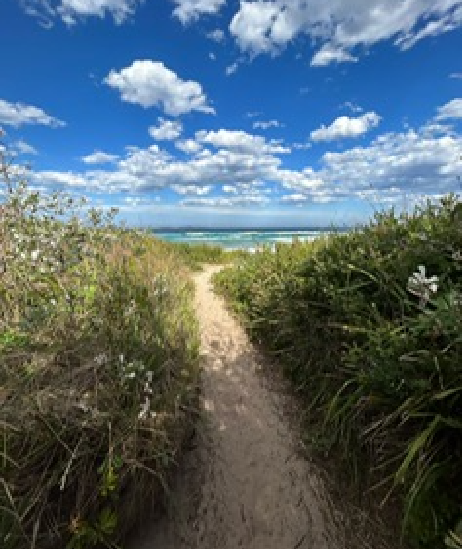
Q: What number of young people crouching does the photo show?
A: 0